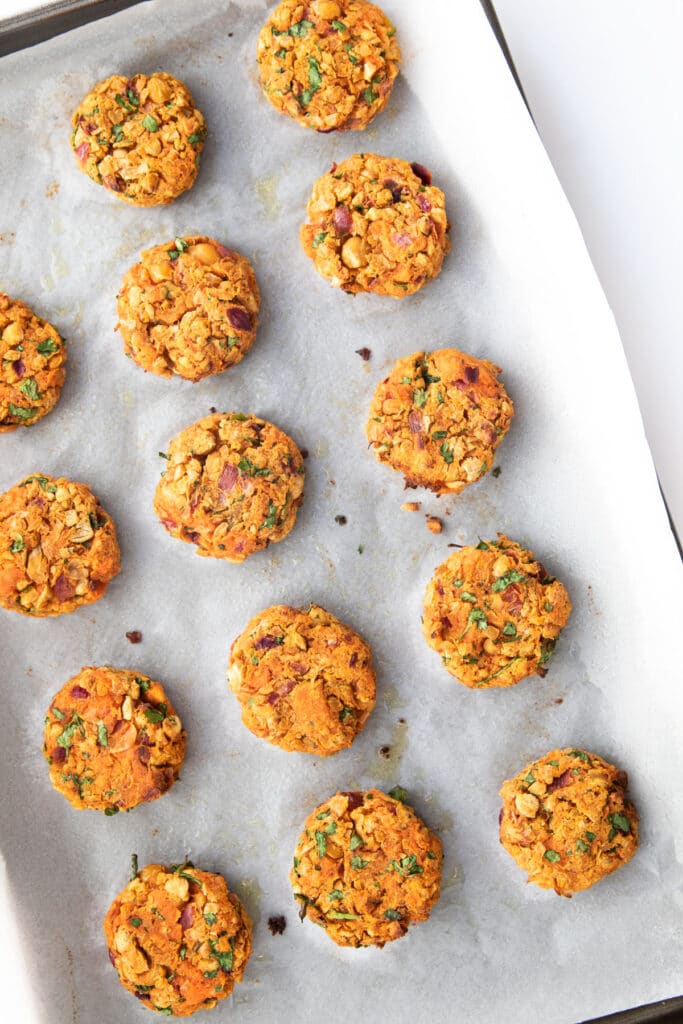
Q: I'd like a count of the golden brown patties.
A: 14